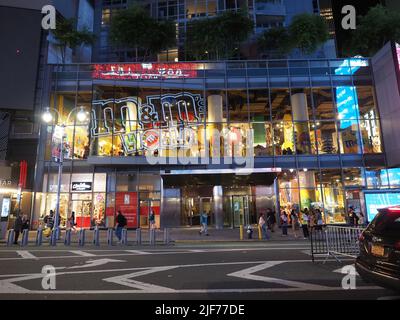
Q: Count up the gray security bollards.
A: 12